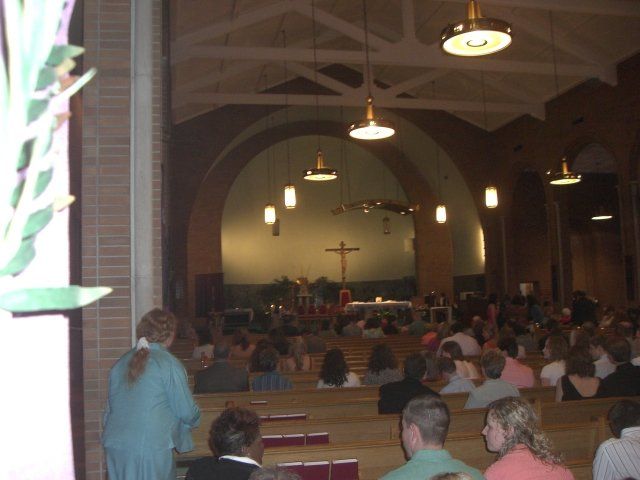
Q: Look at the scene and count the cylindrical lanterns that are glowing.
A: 4